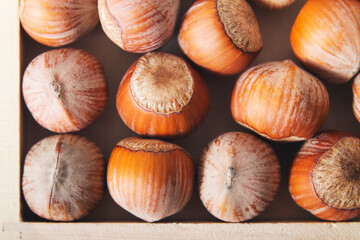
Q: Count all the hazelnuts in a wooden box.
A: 13